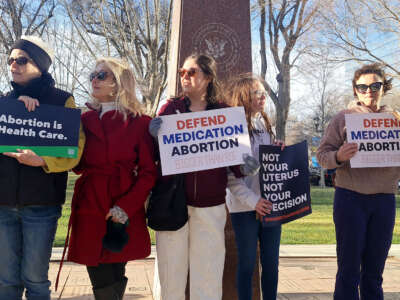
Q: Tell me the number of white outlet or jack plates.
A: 0